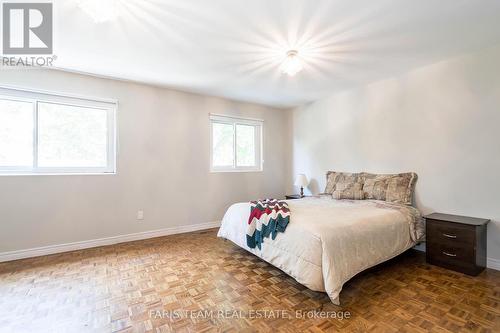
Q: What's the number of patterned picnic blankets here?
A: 1